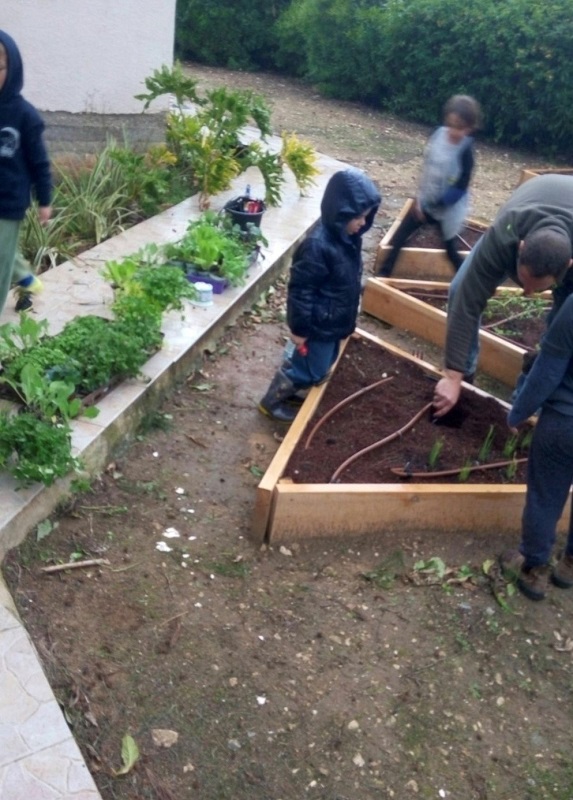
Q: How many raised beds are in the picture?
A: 4